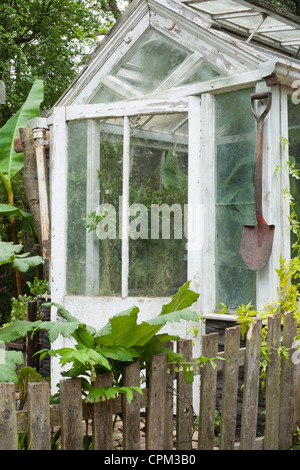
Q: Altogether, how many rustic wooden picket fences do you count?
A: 1